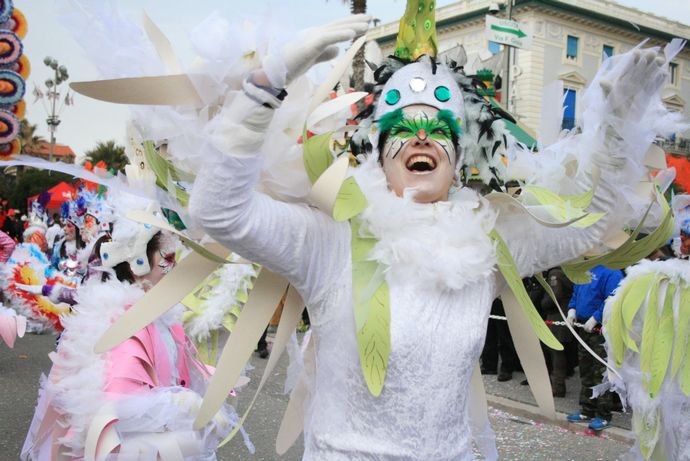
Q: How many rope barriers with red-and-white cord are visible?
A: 1